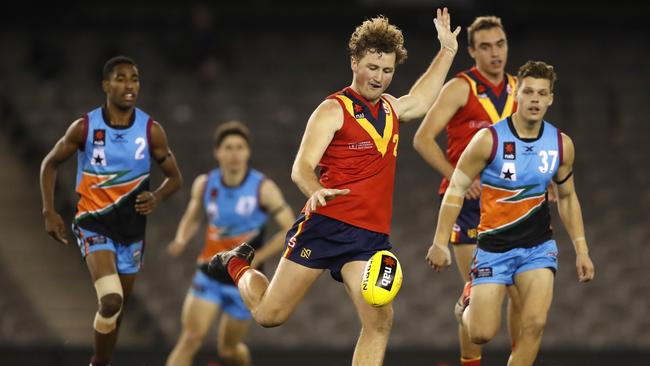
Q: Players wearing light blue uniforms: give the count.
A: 3